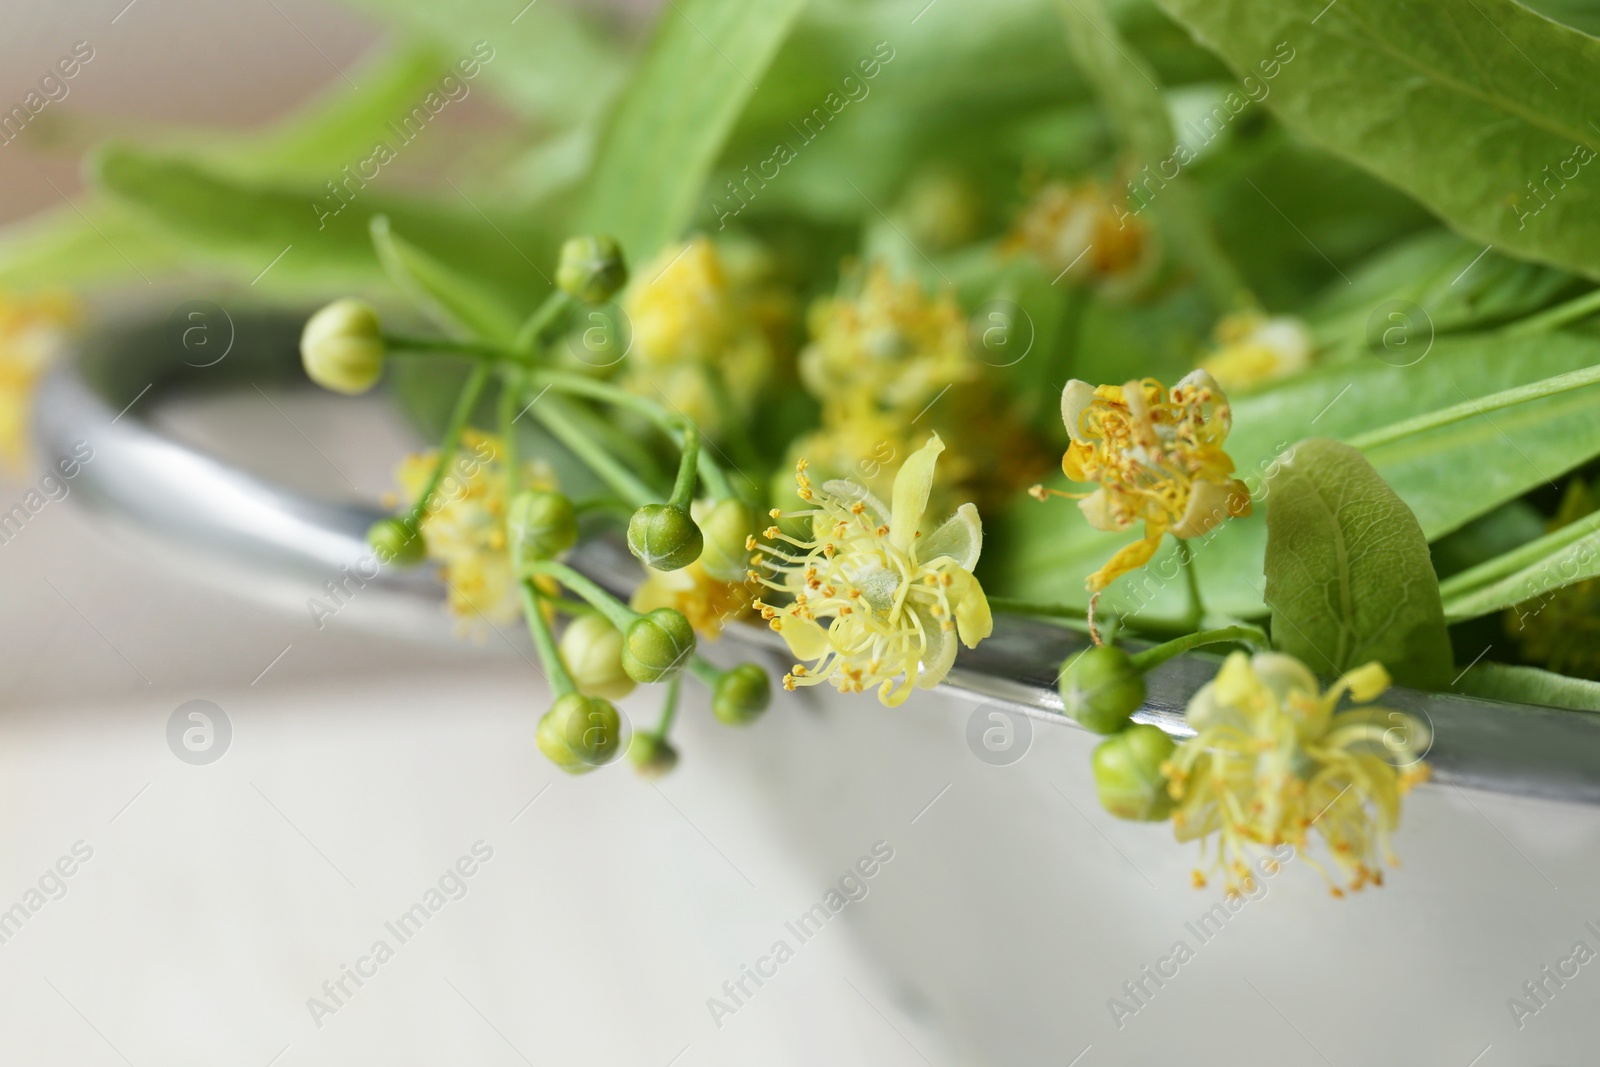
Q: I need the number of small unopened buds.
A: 13